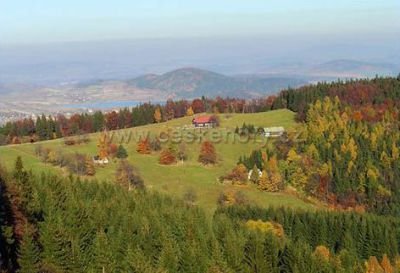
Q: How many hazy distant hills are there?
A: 2